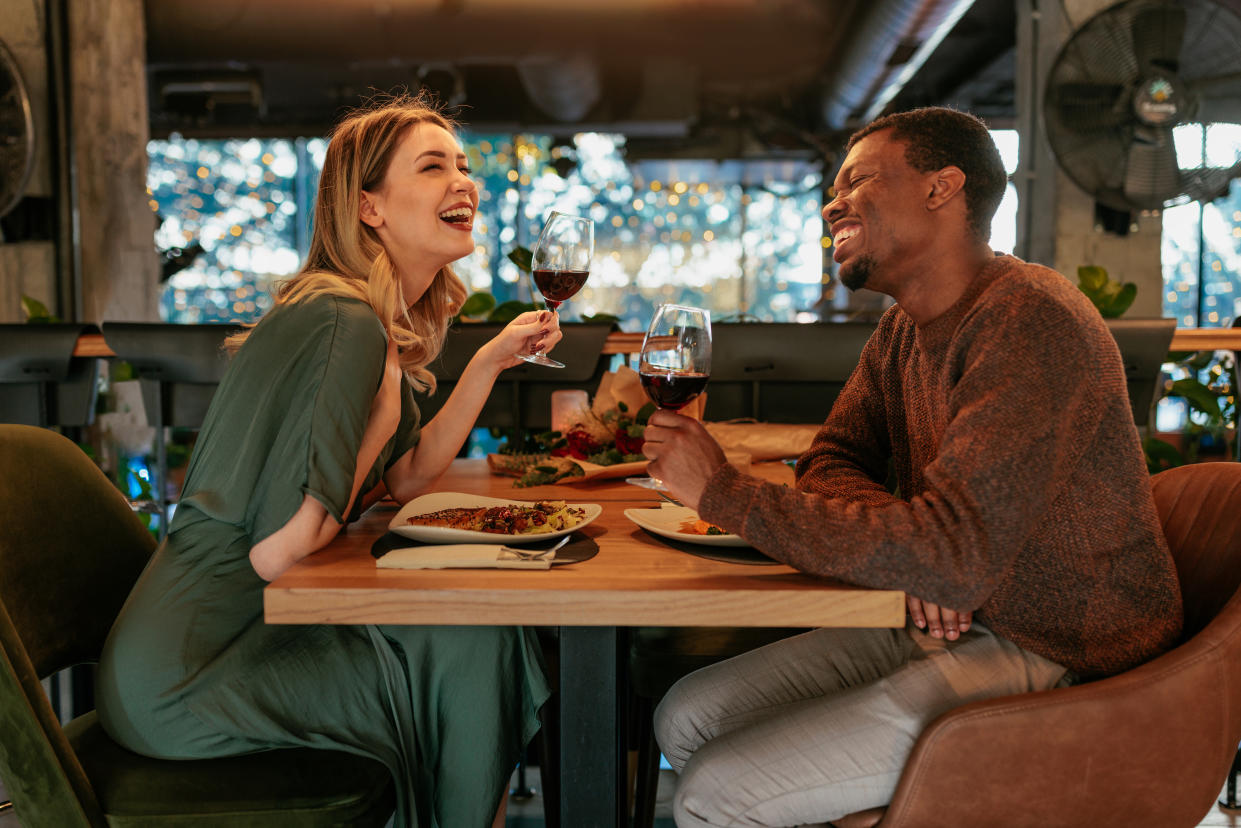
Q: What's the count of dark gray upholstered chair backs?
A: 5